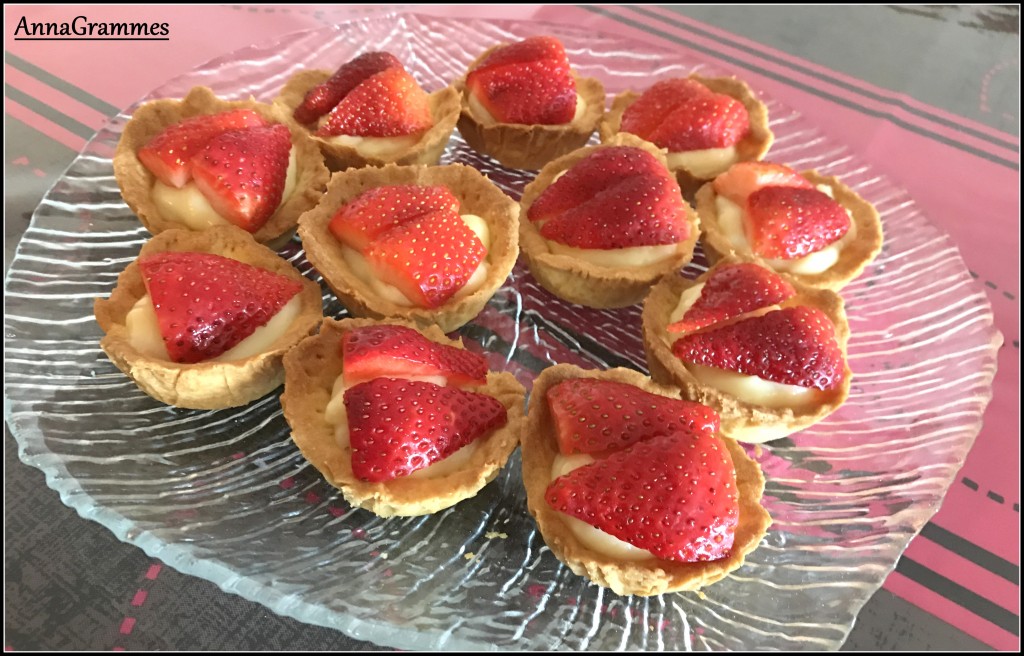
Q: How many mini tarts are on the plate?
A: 11